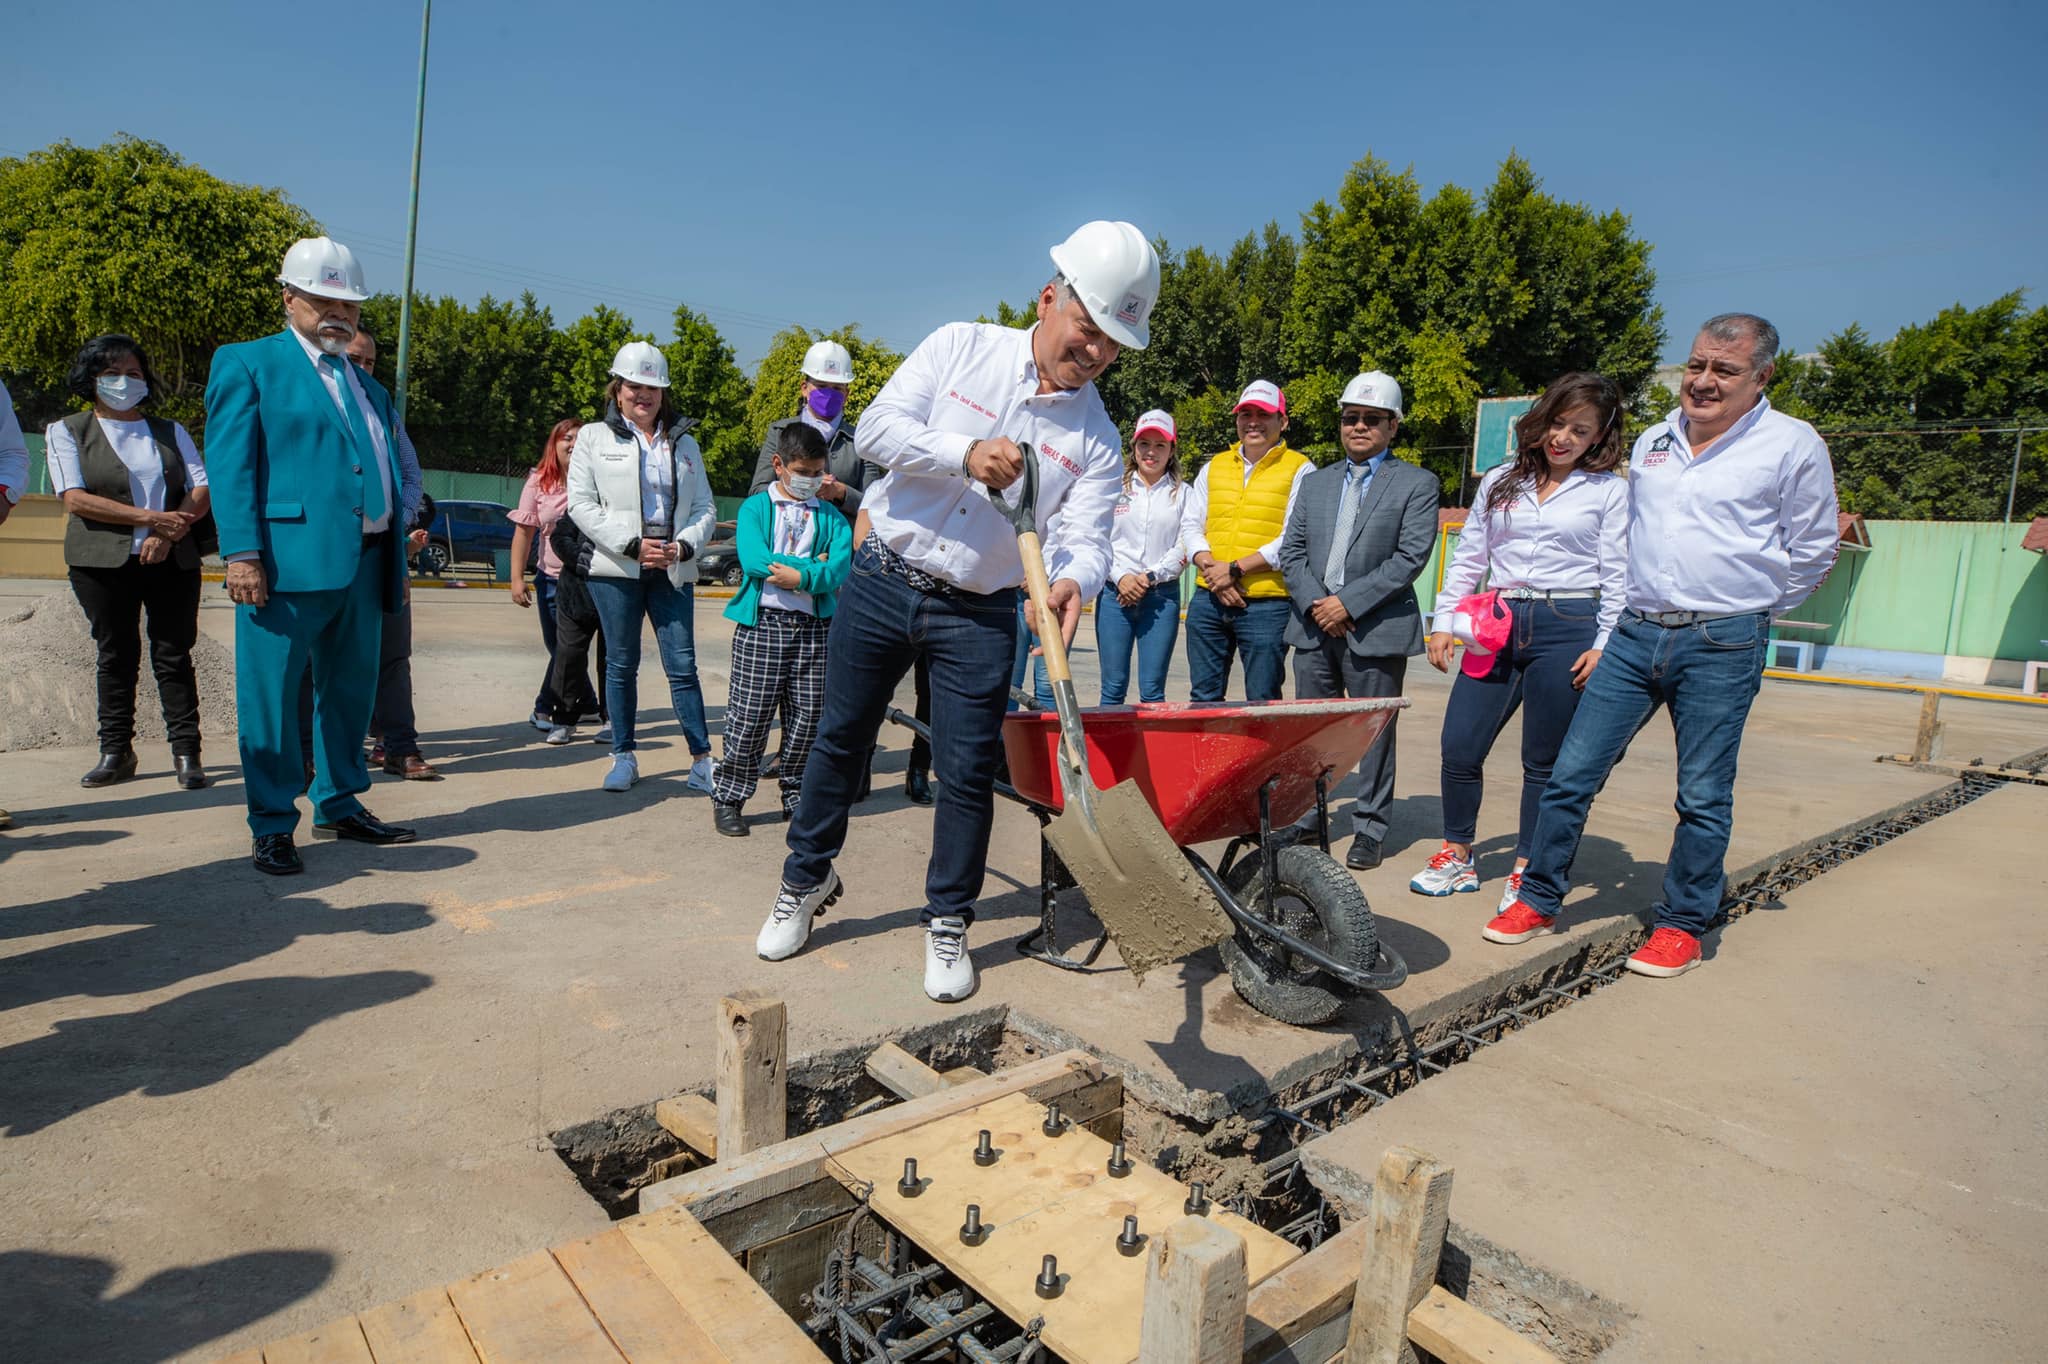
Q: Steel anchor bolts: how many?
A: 8